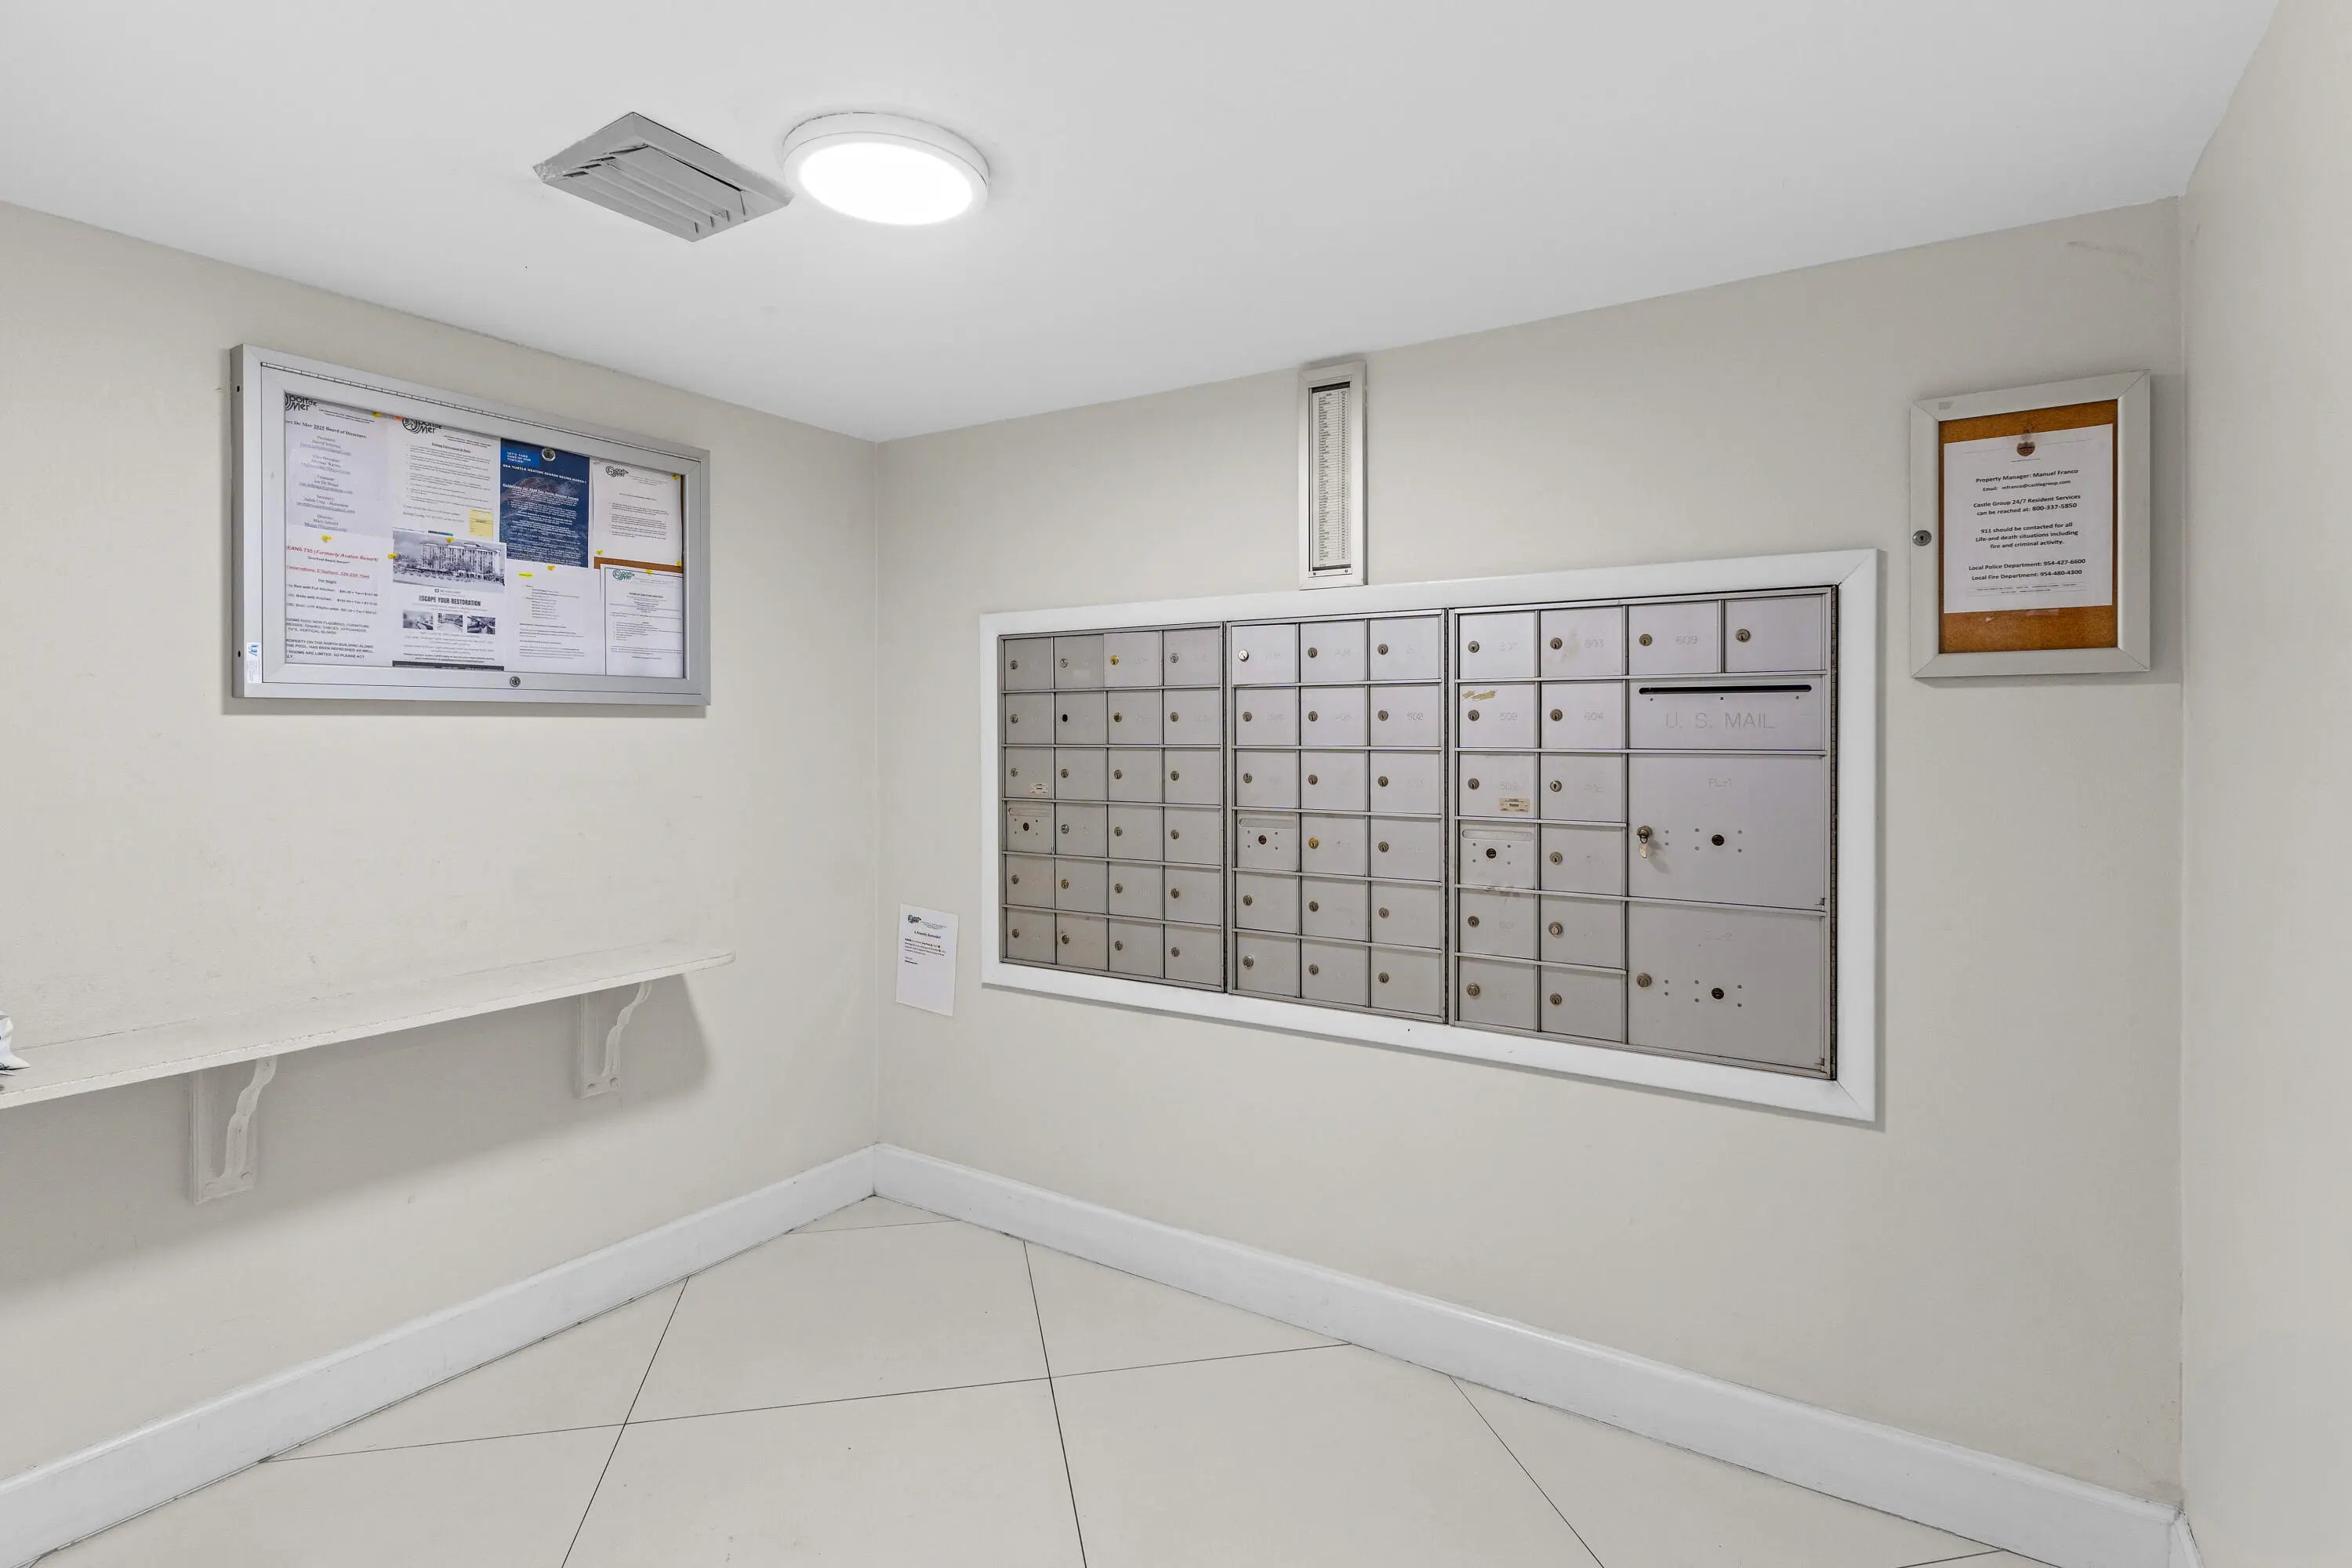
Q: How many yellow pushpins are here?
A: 9